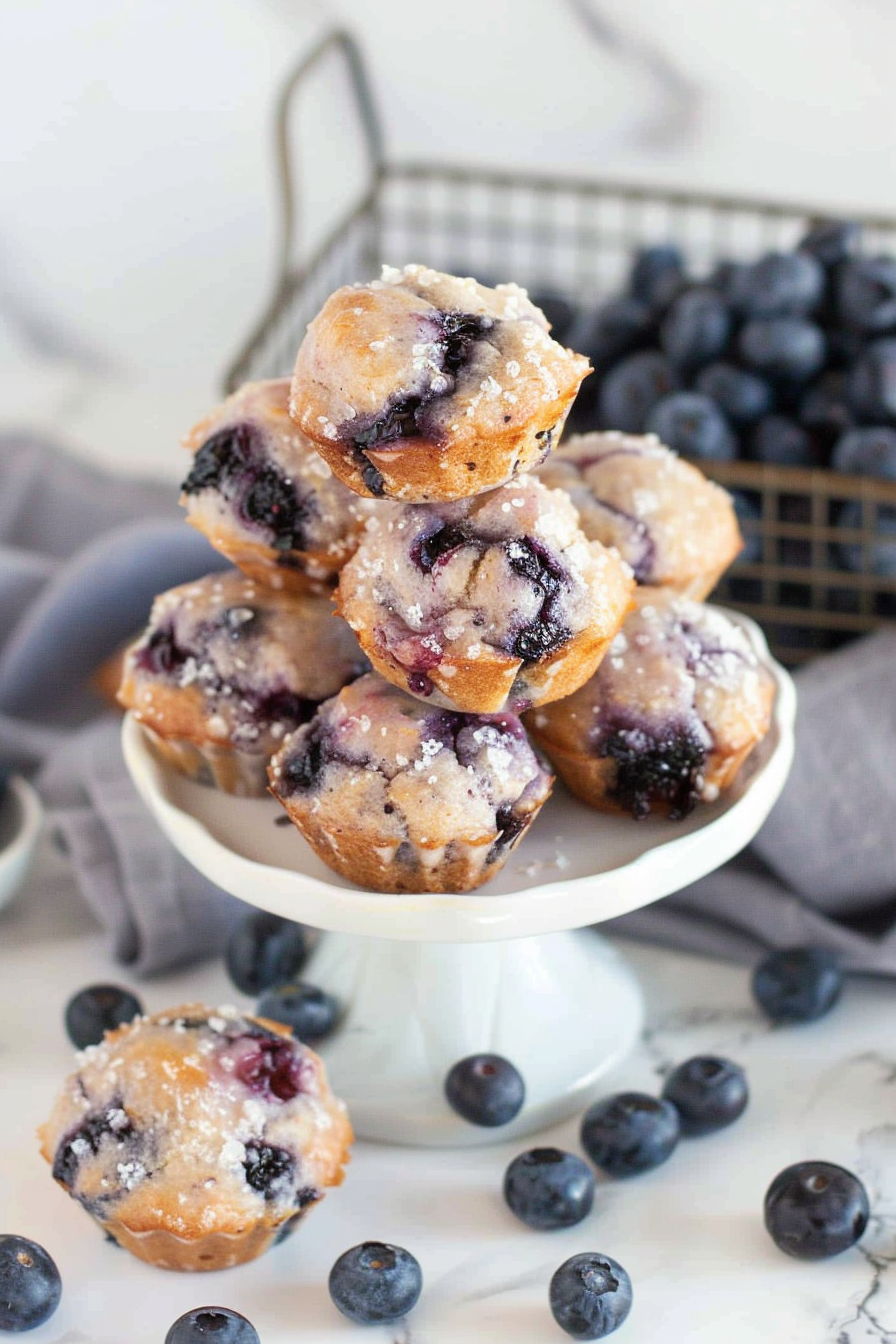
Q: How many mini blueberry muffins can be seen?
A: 8